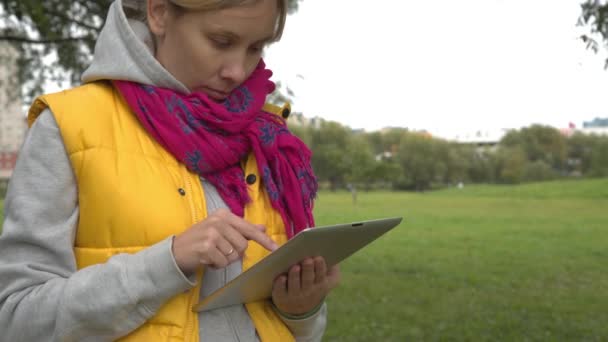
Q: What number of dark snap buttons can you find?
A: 3